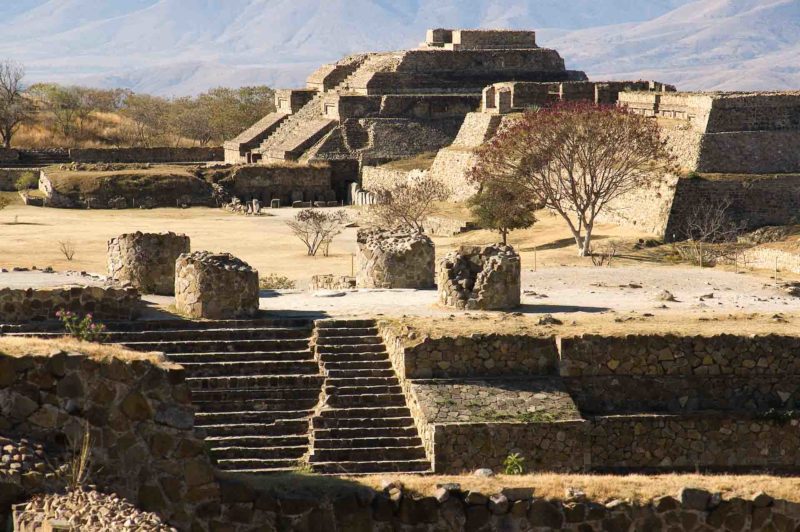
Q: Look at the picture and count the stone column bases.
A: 4